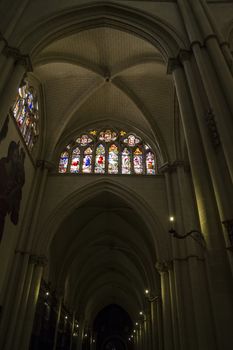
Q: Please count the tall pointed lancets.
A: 8